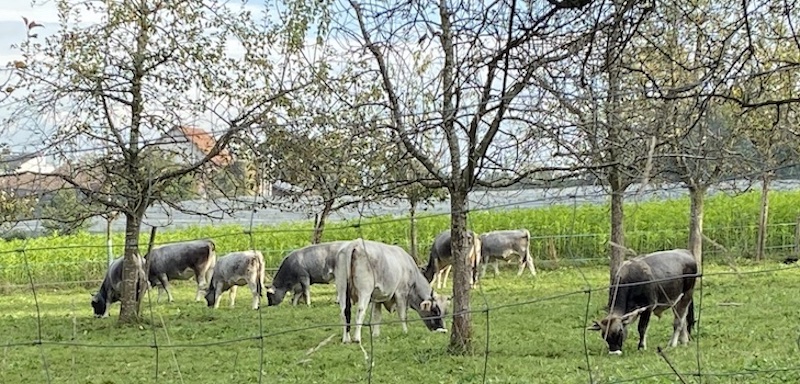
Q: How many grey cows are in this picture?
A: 8